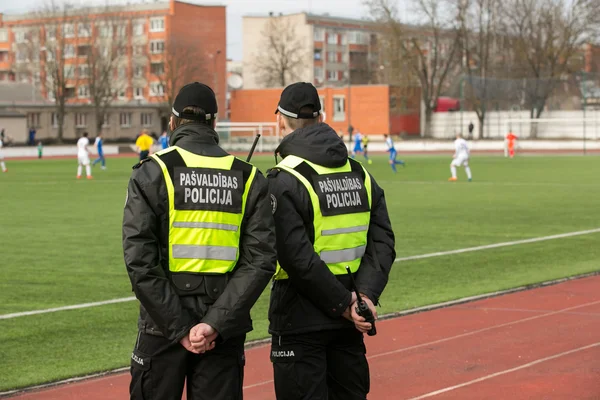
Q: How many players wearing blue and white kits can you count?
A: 4